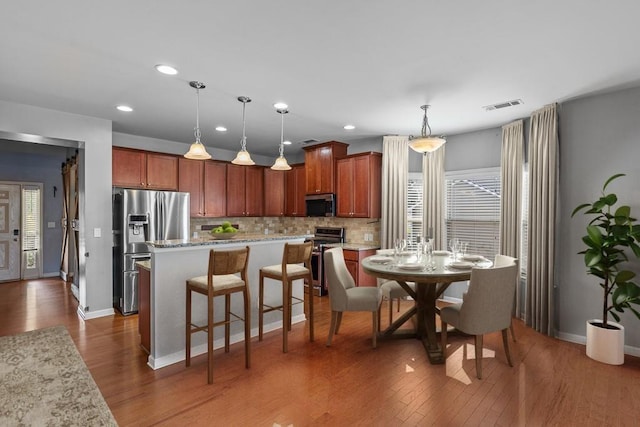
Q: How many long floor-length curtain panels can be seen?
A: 4